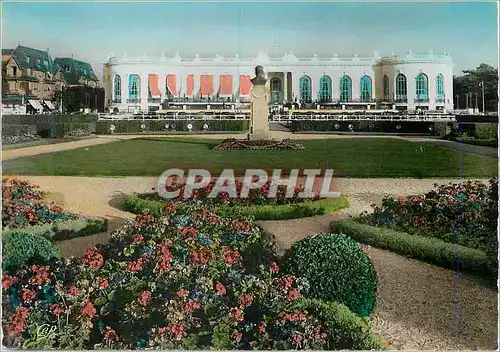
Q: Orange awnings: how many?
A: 6